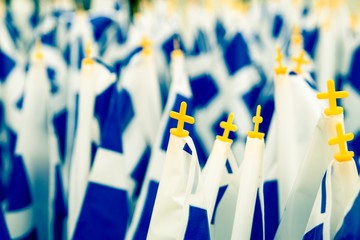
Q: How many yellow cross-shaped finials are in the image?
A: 12